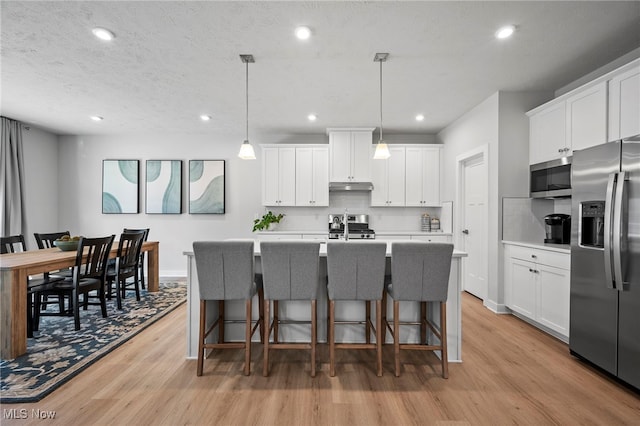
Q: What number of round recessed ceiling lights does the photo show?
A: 7